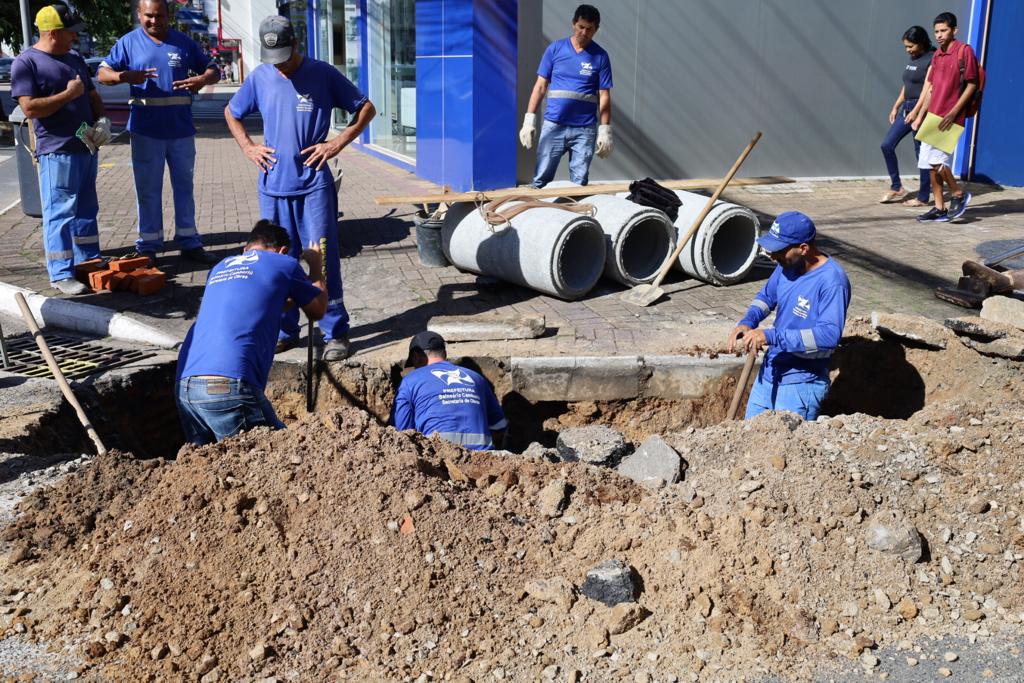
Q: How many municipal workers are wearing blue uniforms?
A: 7